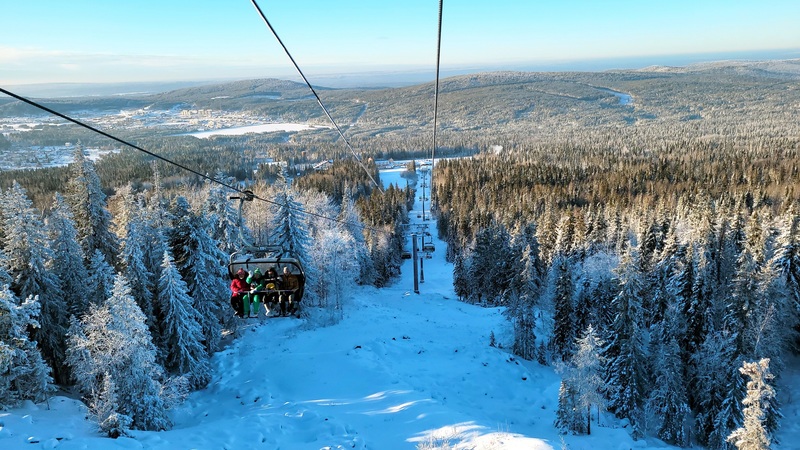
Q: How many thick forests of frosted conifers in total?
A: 2